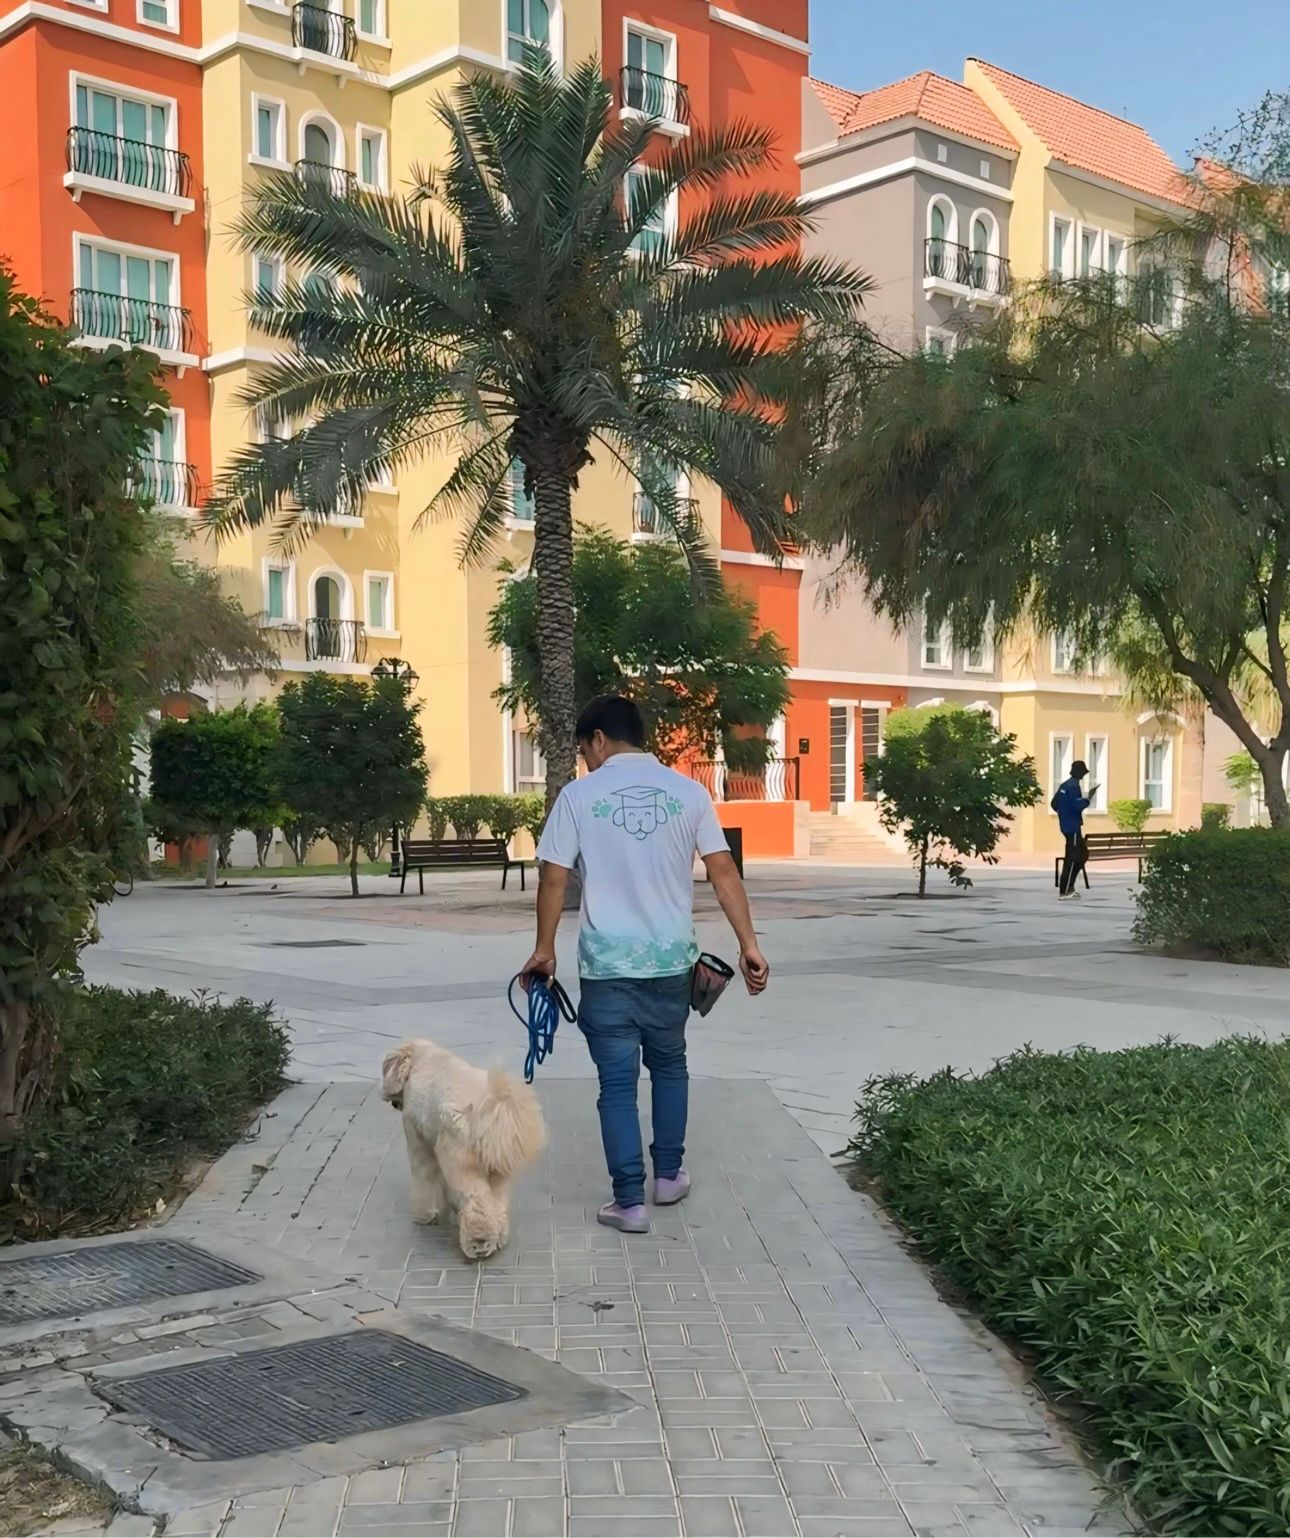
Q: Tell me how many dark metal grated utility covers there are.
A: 2